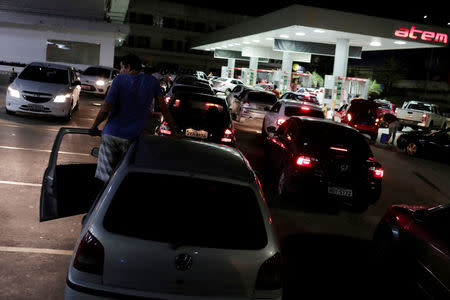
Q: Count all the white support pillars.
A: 4